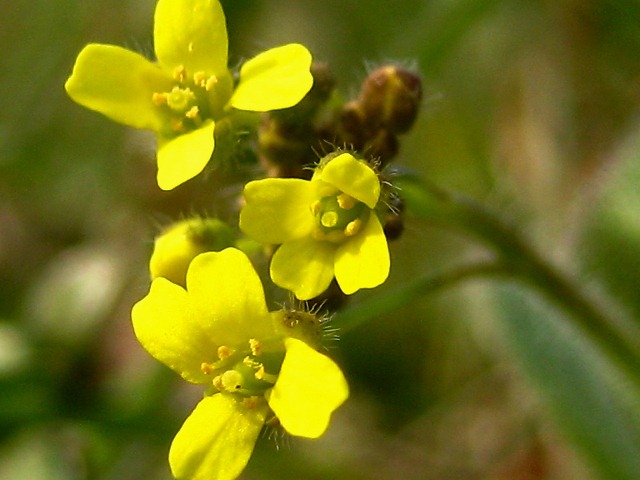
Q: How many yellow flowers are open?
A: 3